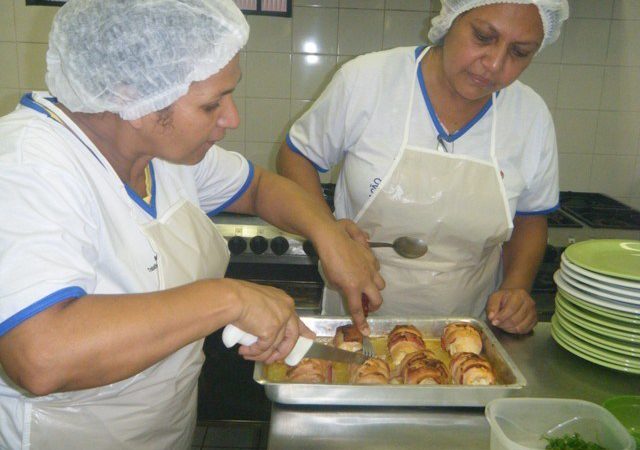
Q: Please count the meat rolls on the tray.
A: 7